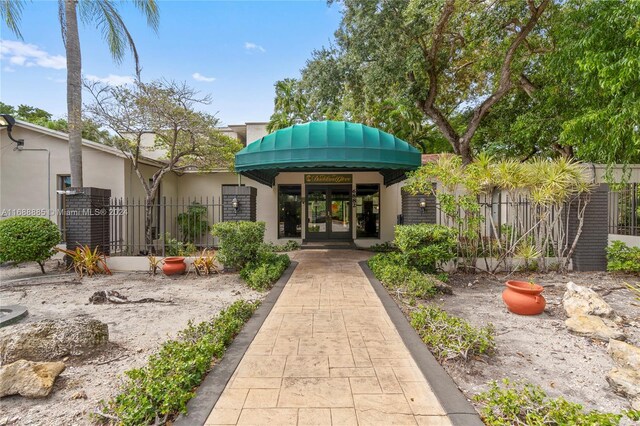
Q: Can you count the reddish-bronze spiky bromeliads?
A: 3